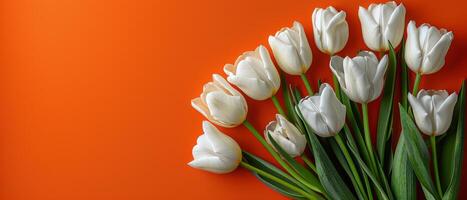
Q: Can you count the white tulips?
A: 11